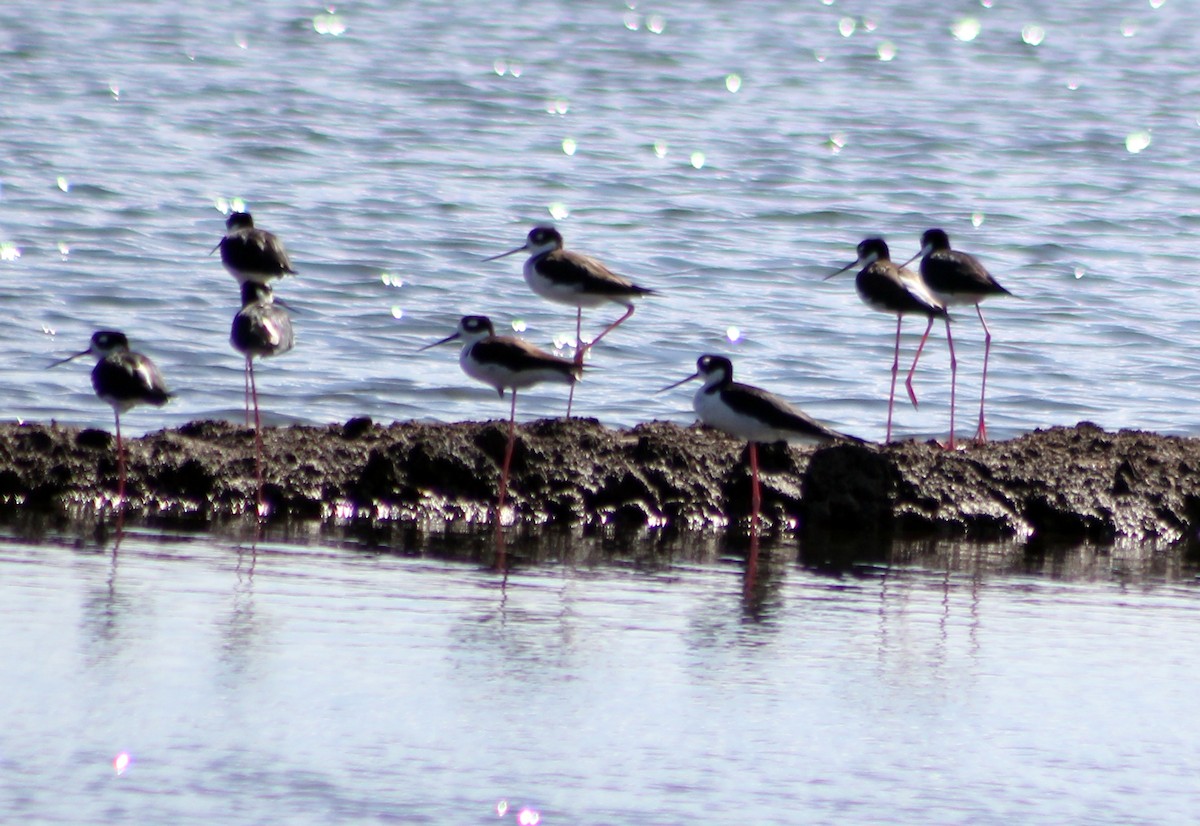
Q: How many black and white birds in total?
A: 8